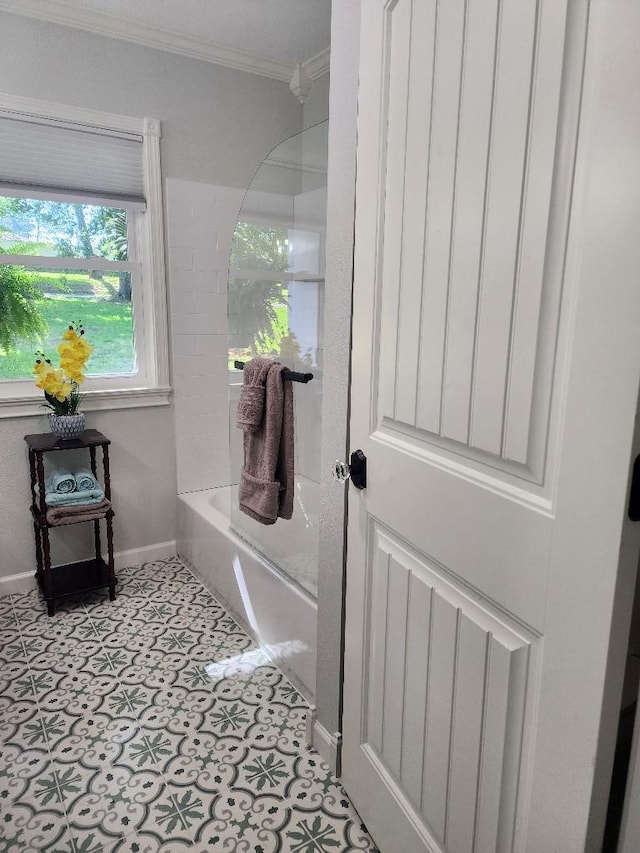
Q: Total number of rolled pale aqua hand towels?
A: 2